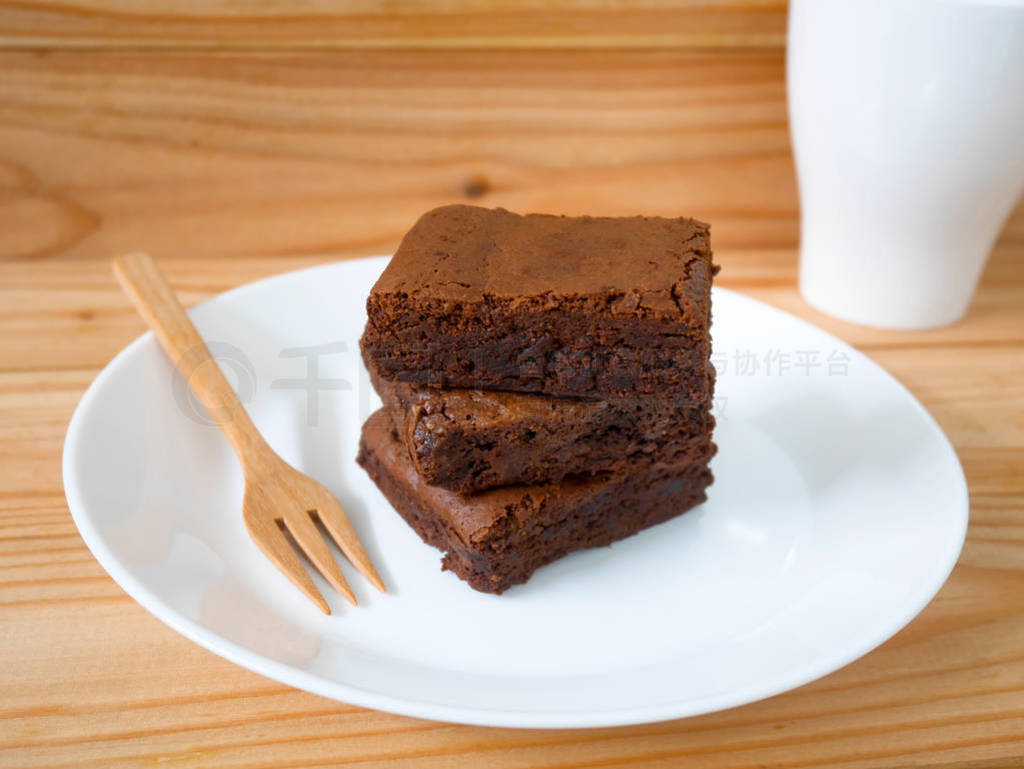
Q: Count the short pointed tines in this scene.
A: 3